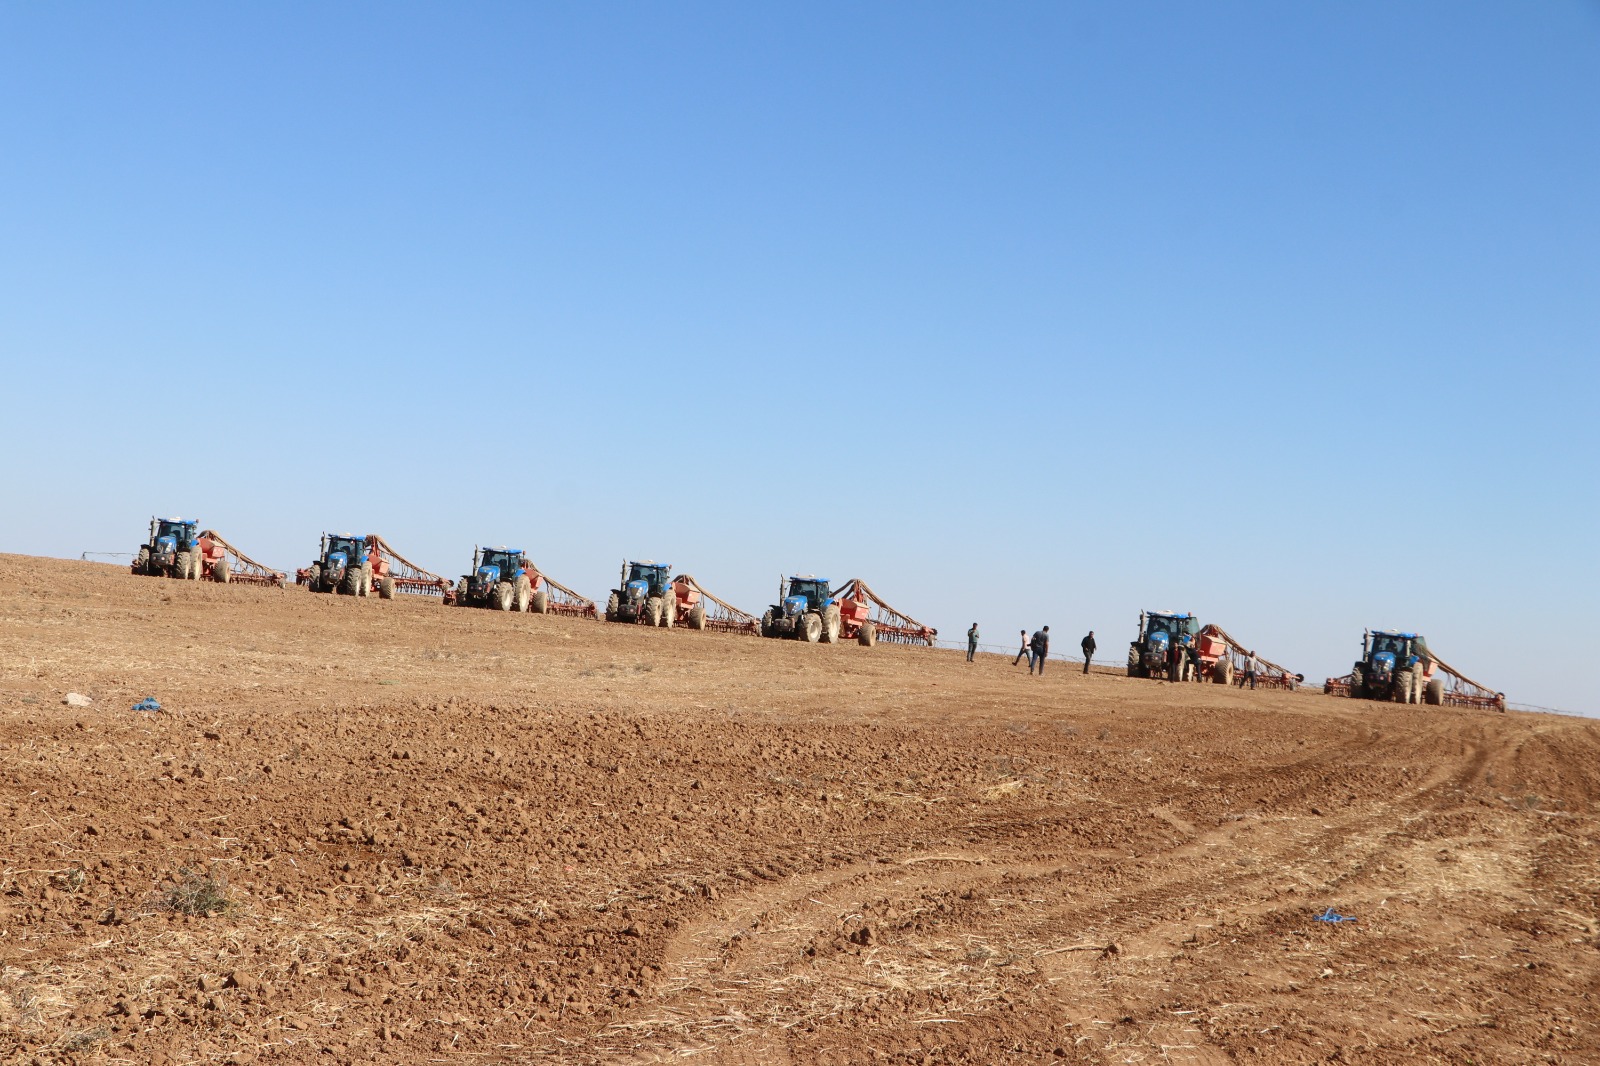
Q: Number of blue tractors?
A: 7